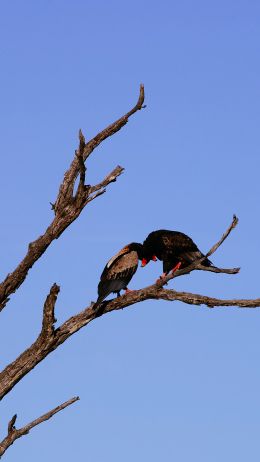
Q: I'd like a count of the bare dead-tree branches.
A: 3